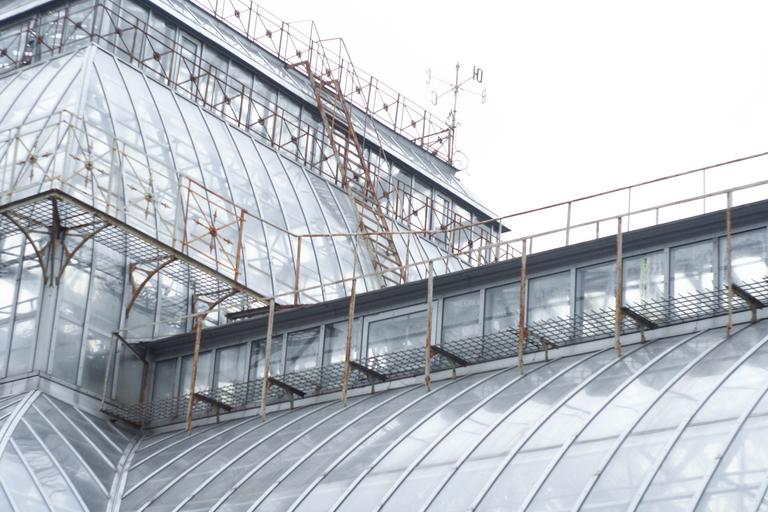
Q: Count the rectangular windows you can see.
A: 14